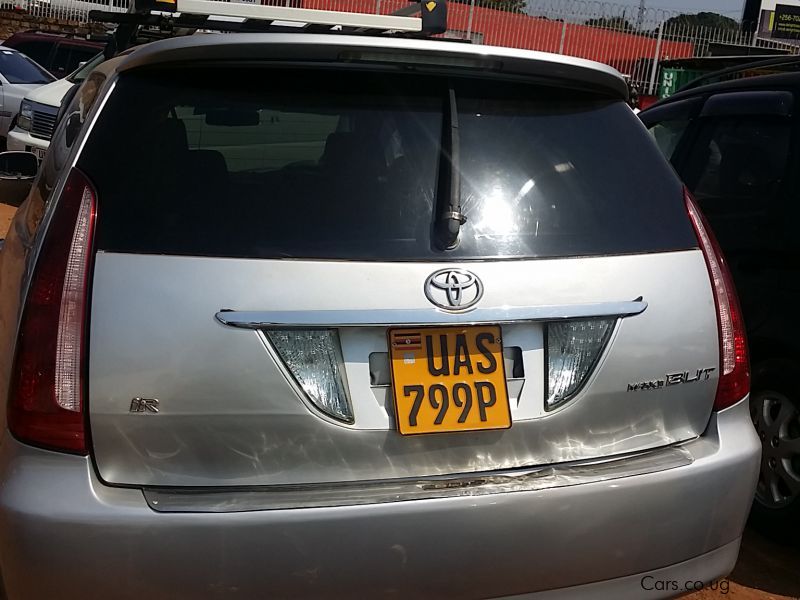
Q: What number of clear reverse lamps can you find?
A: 2